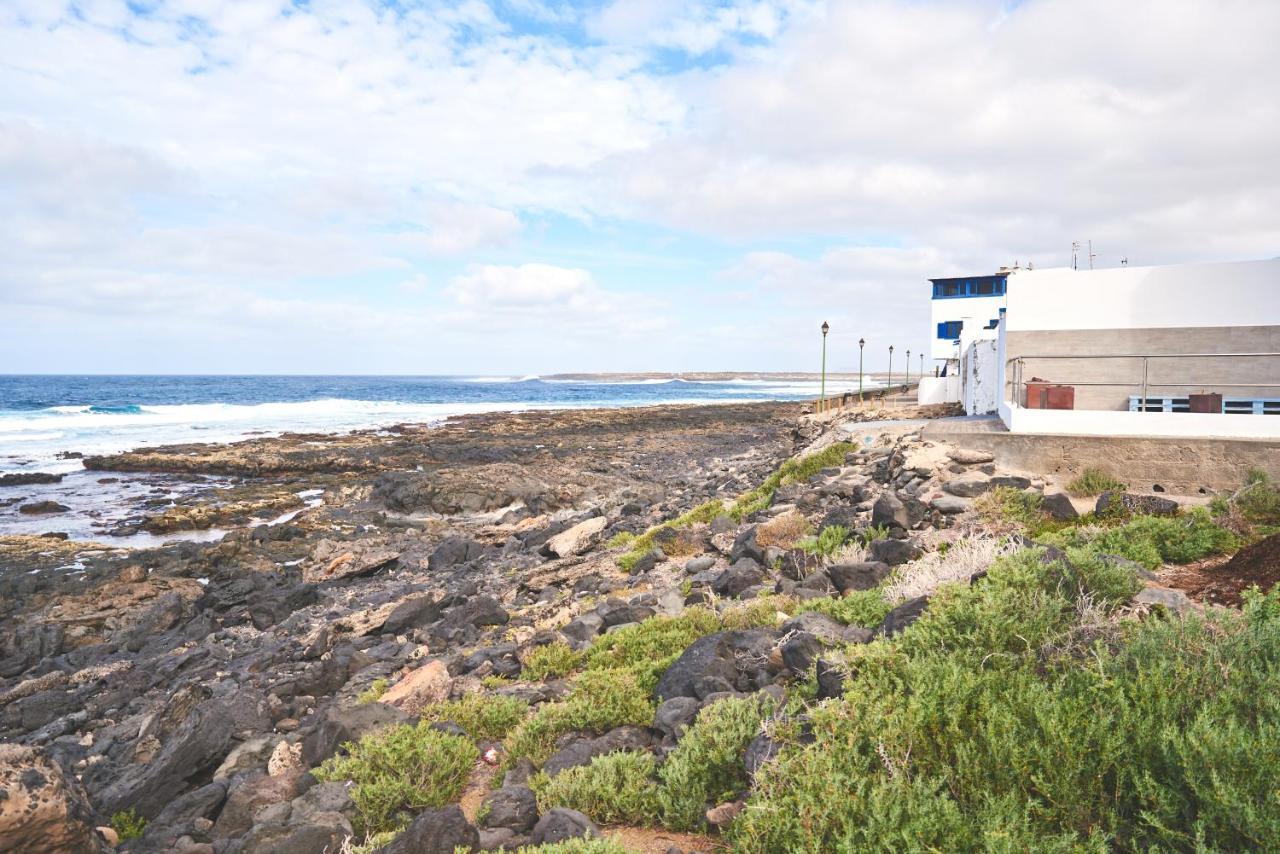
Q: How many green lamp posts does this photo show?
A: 5